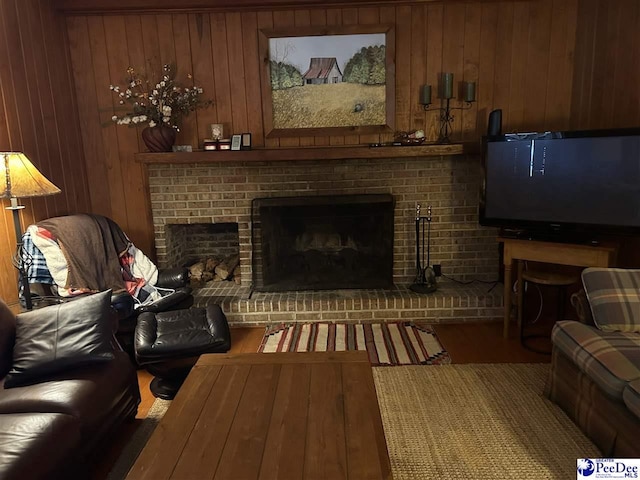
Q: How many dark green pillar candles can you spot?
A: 3